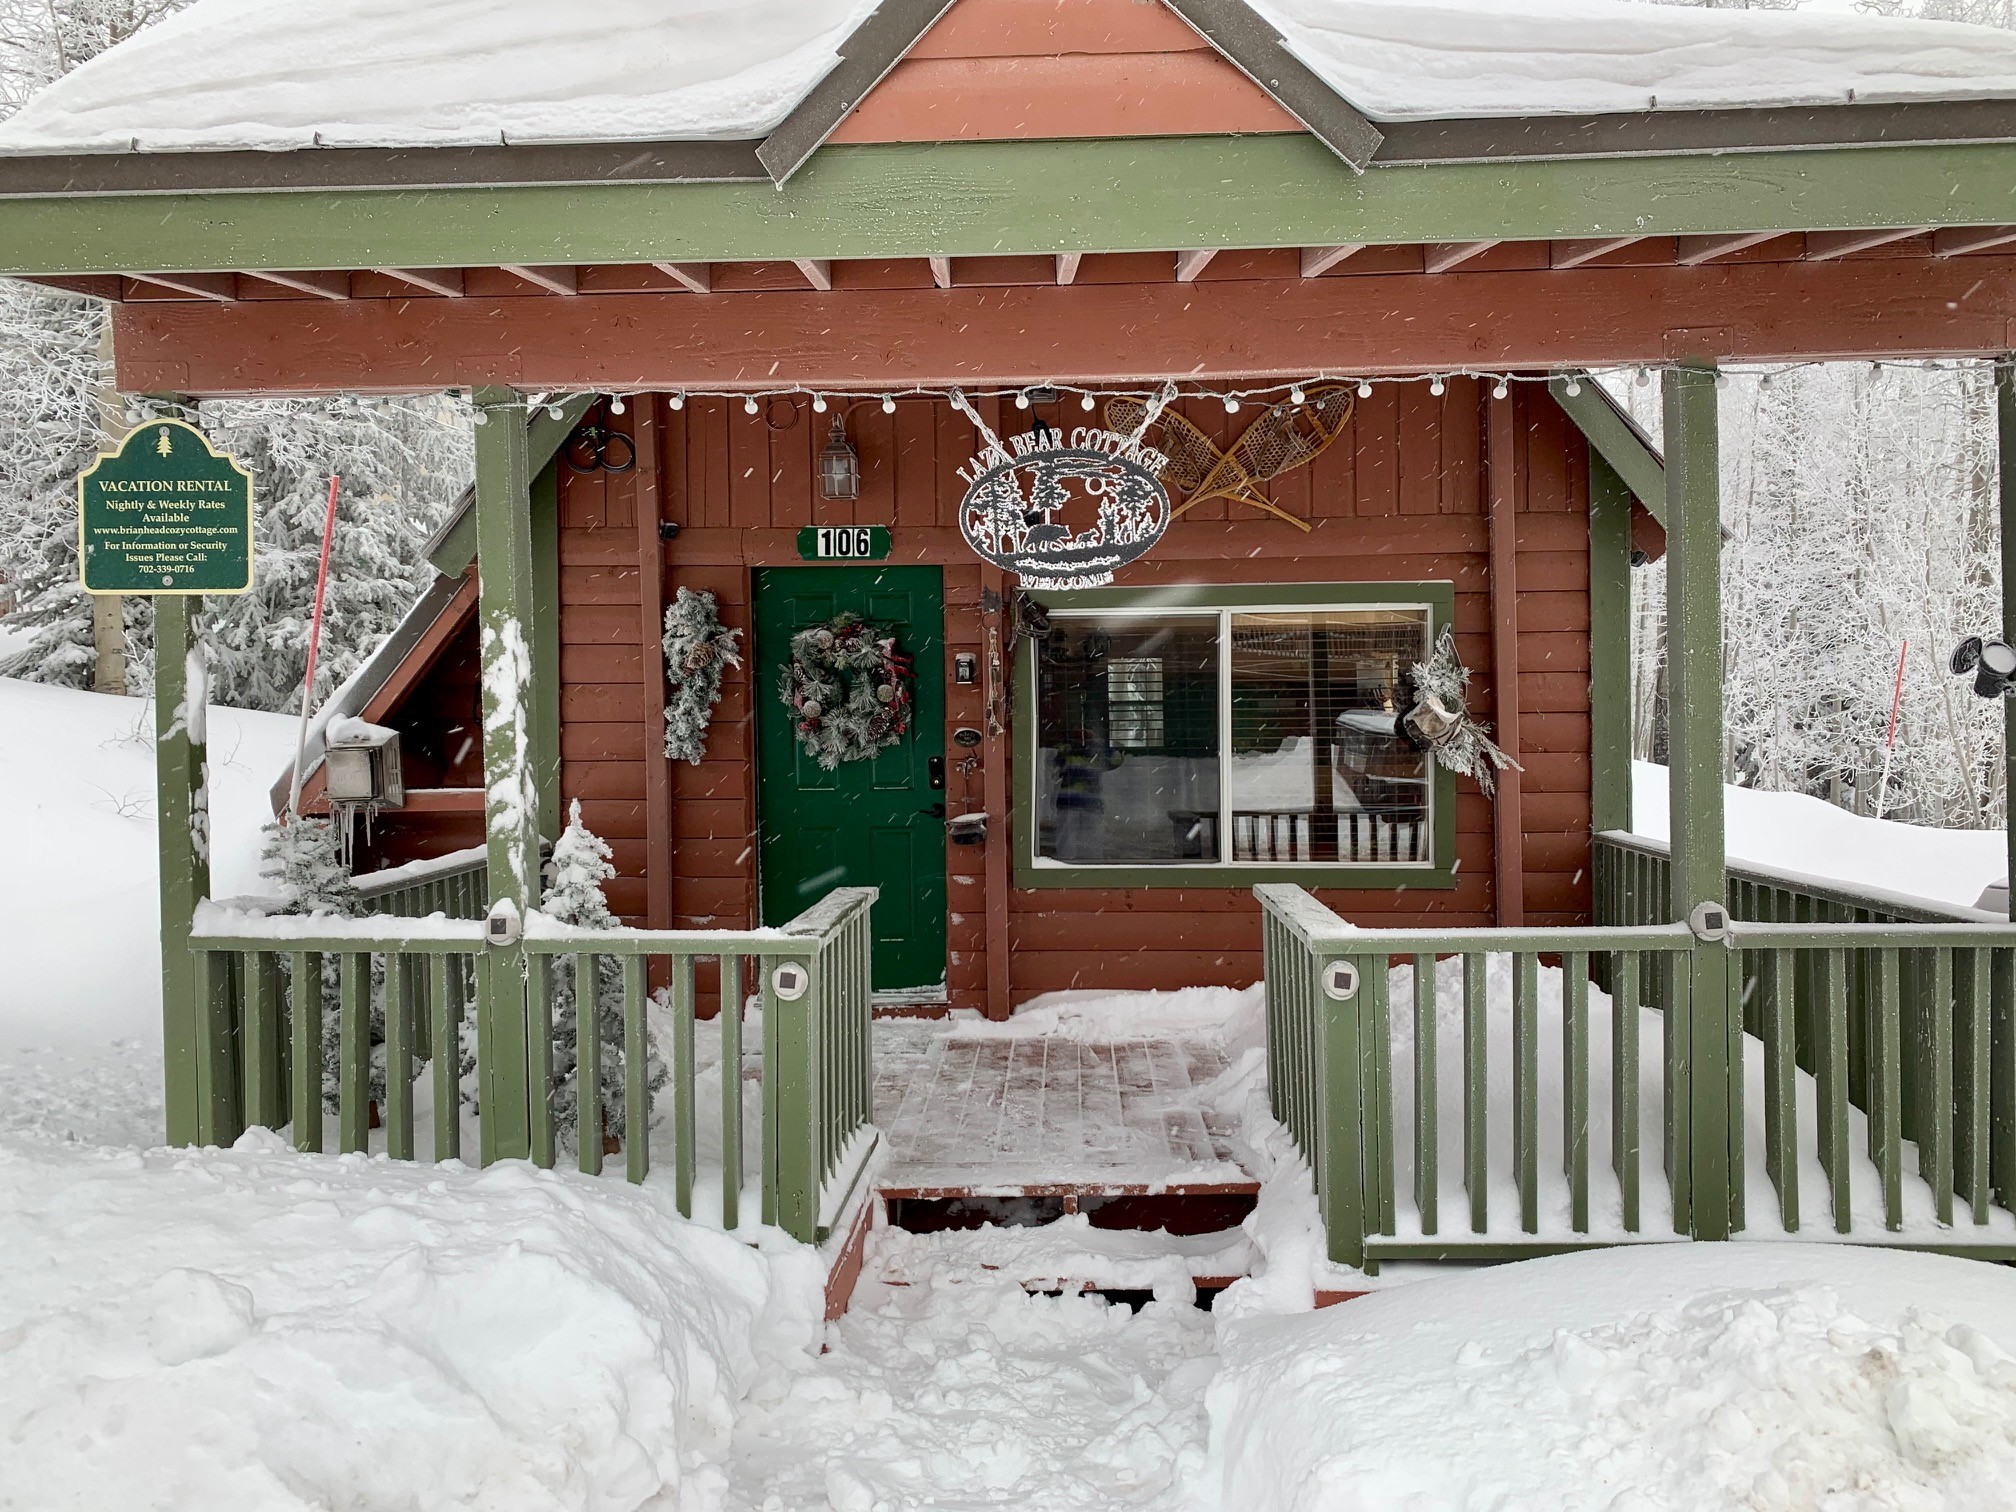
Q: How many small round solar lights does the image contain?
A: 4